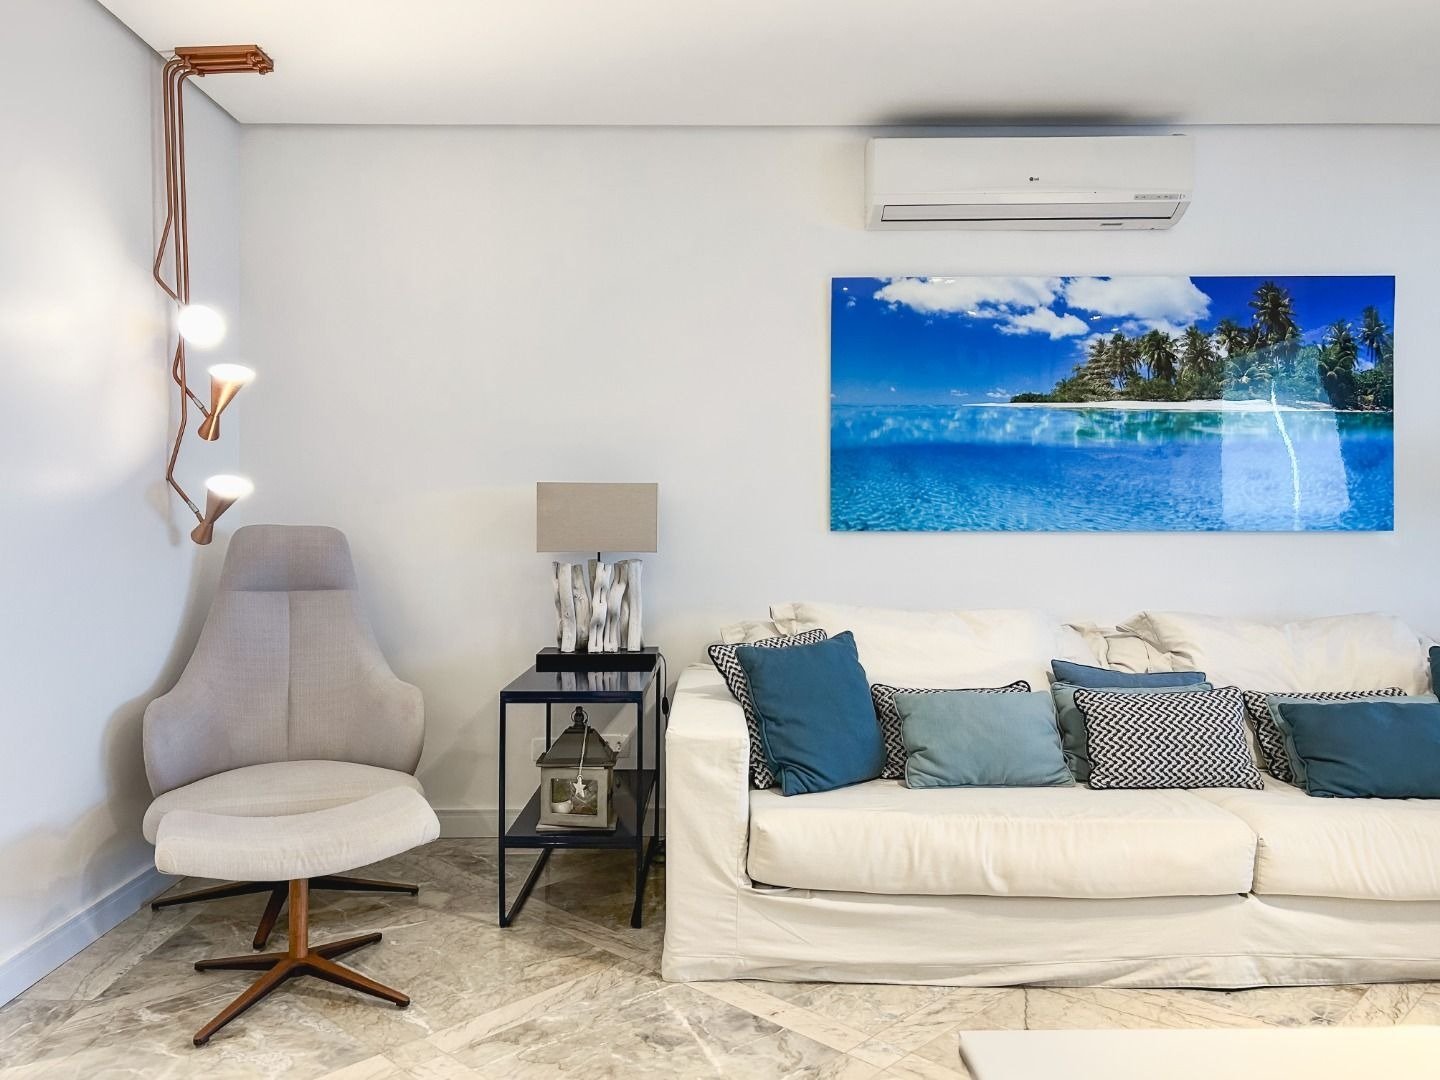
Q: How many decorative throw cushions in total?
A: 11